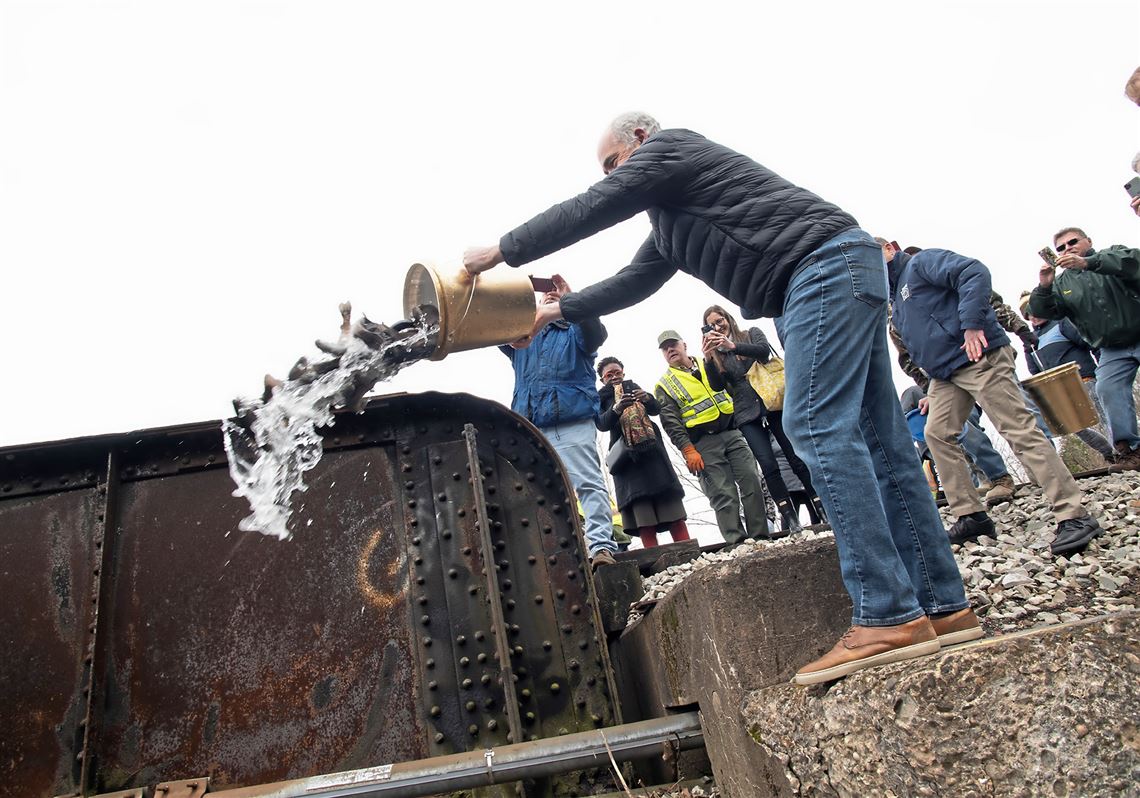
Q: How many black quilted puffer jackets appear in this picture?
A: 1